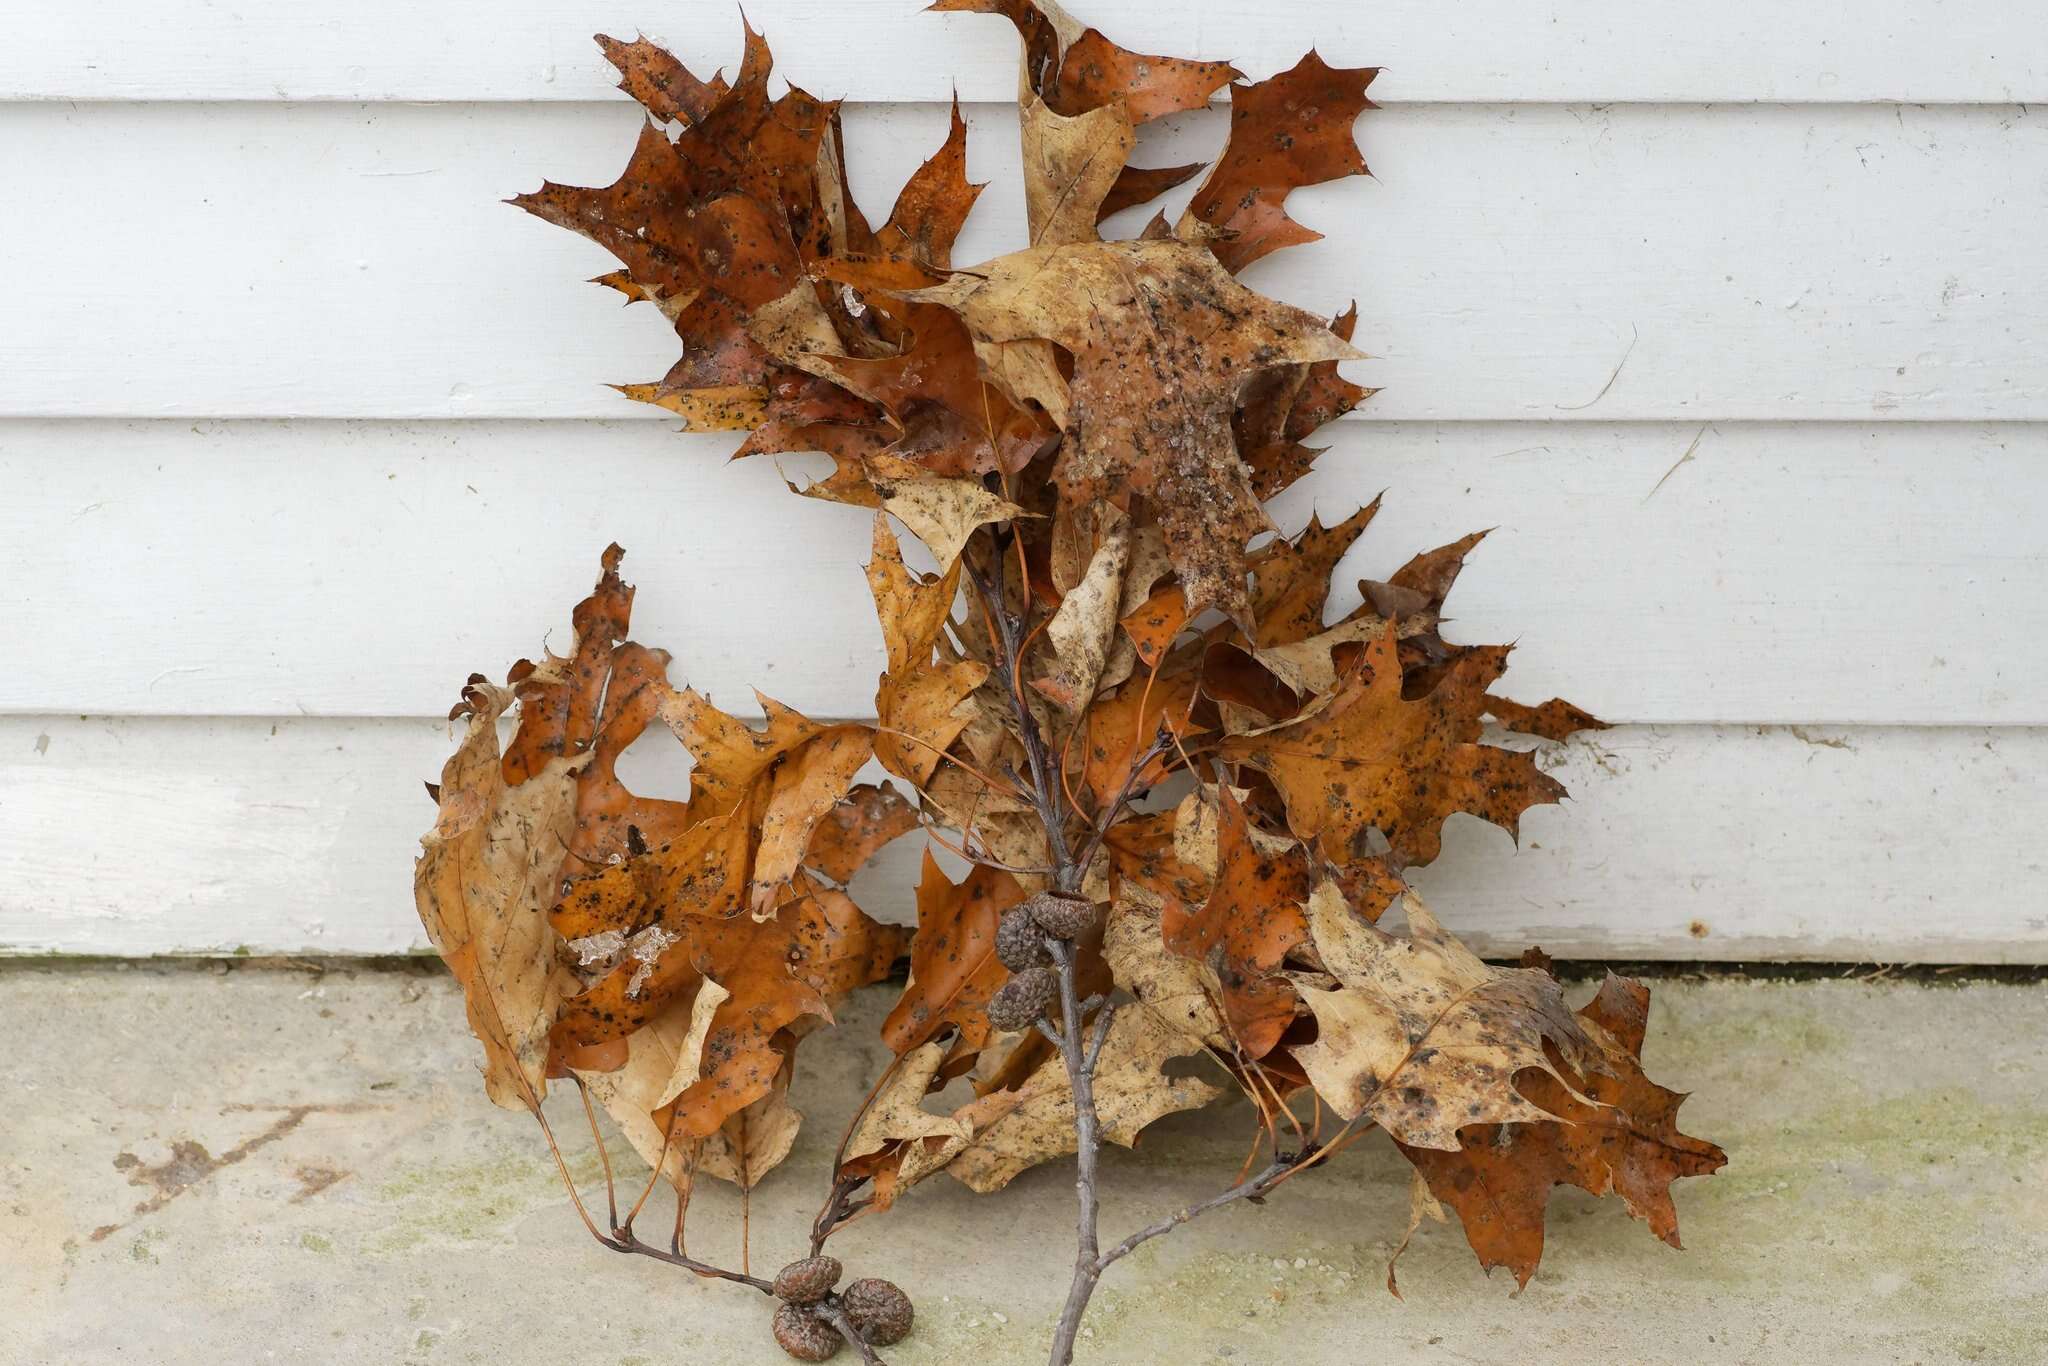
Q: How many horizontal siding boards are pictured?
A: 4